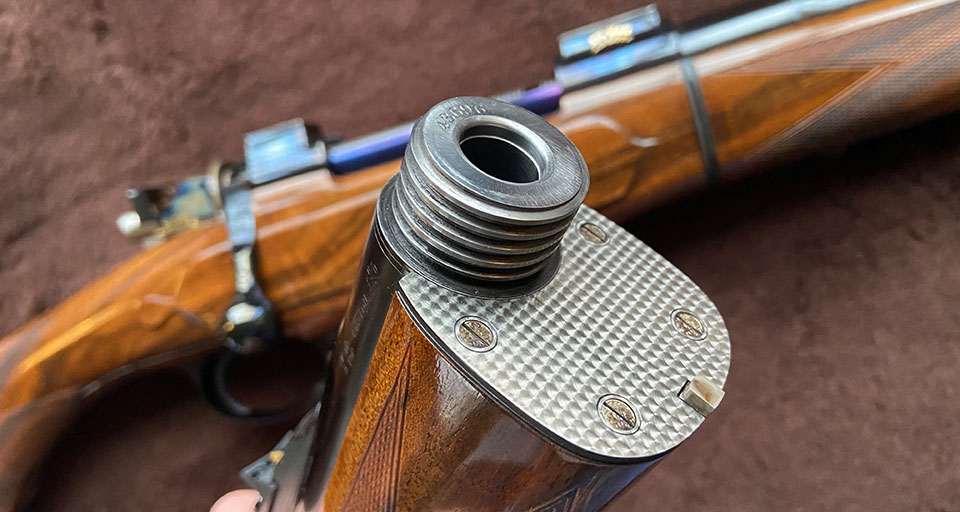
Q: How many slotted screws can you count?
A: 4